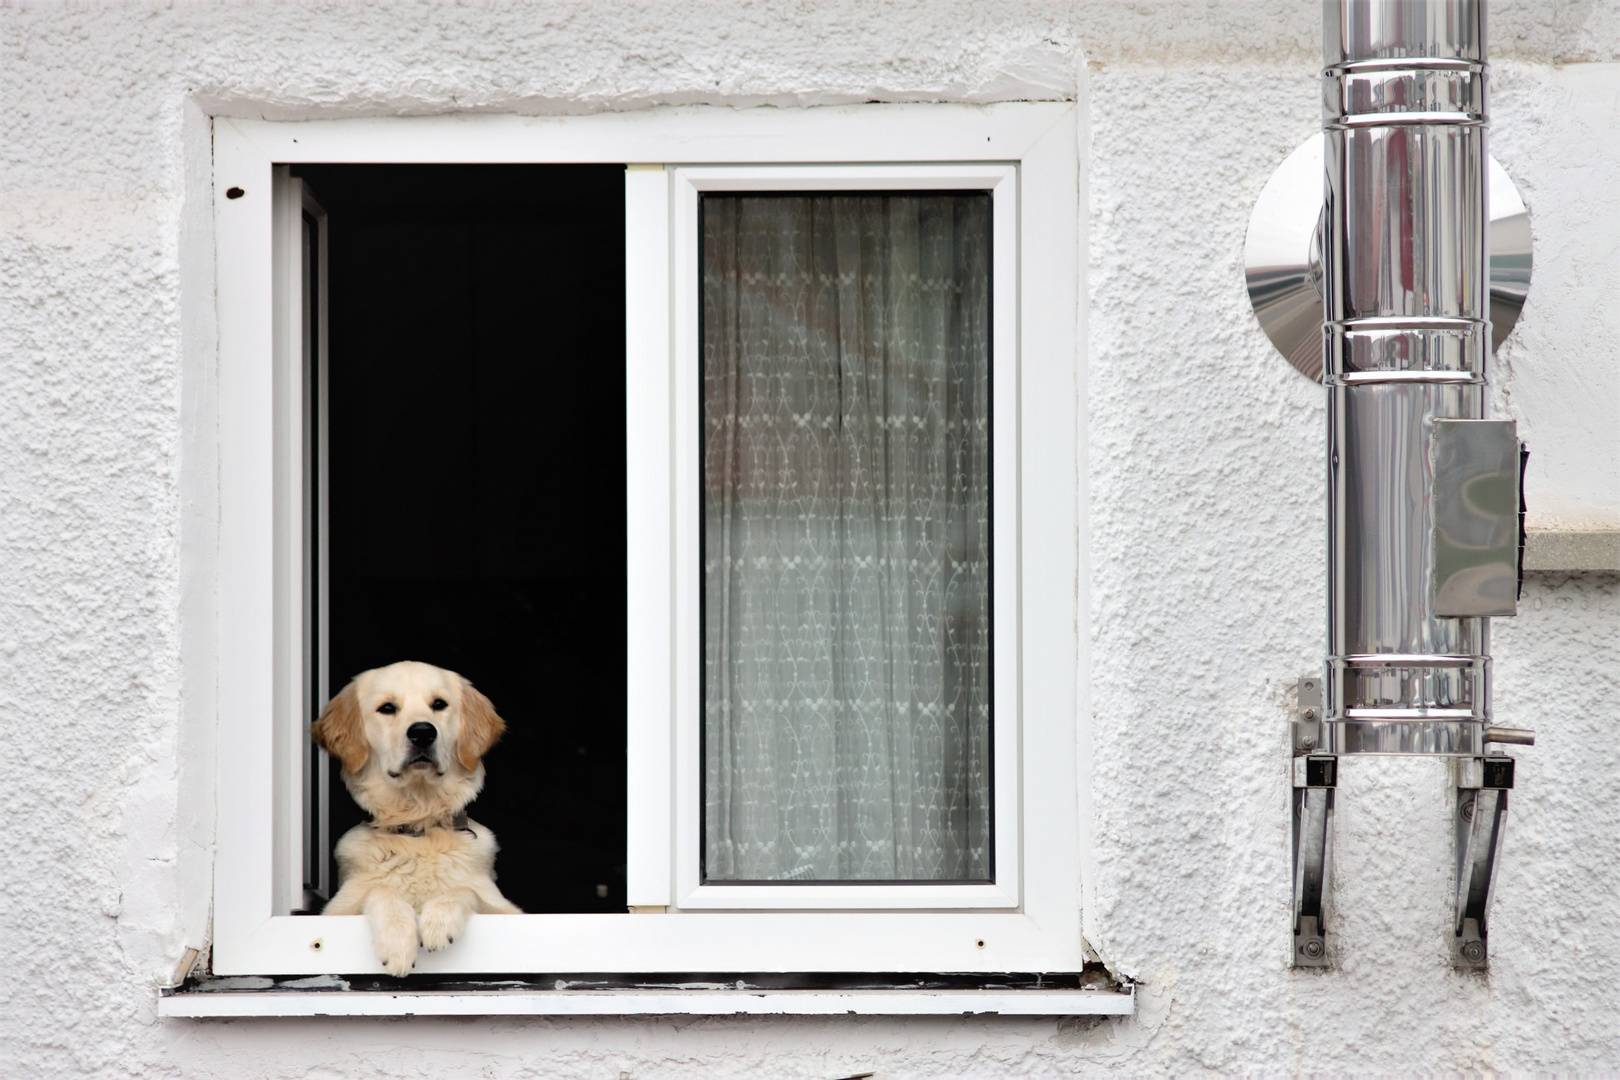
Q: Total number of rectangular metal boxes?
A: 1